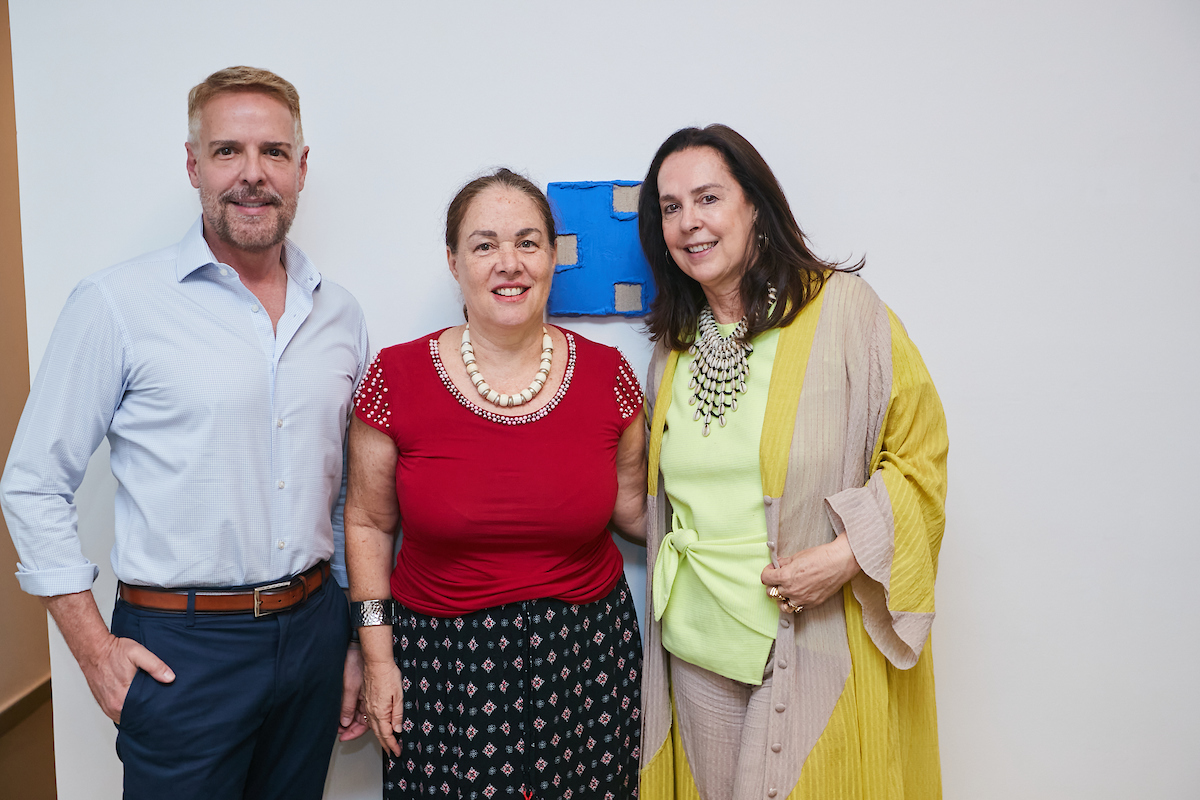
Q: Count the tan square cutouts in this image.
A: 3